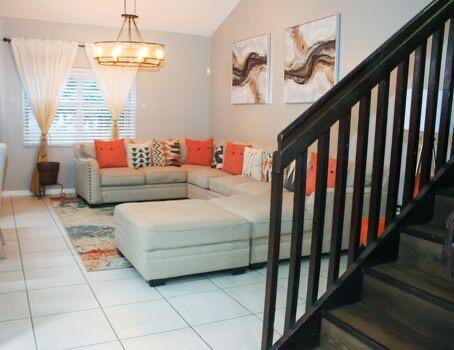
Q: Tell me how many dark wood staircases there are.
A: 1